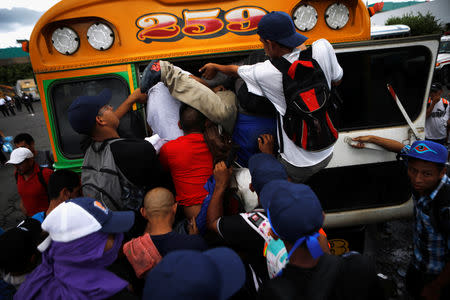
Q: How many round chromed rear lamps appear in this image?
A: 4